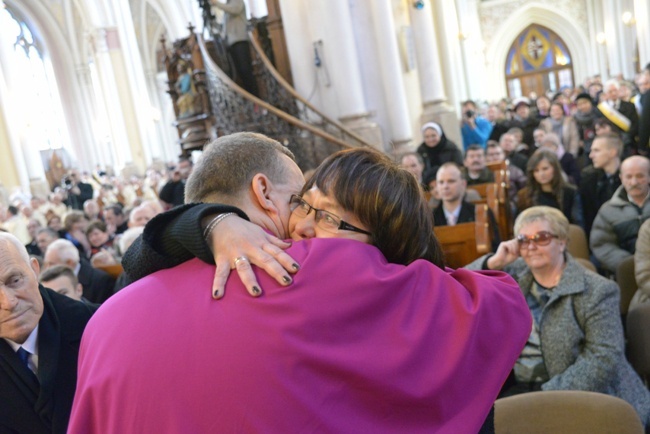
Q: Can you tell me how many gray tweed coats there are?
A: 1